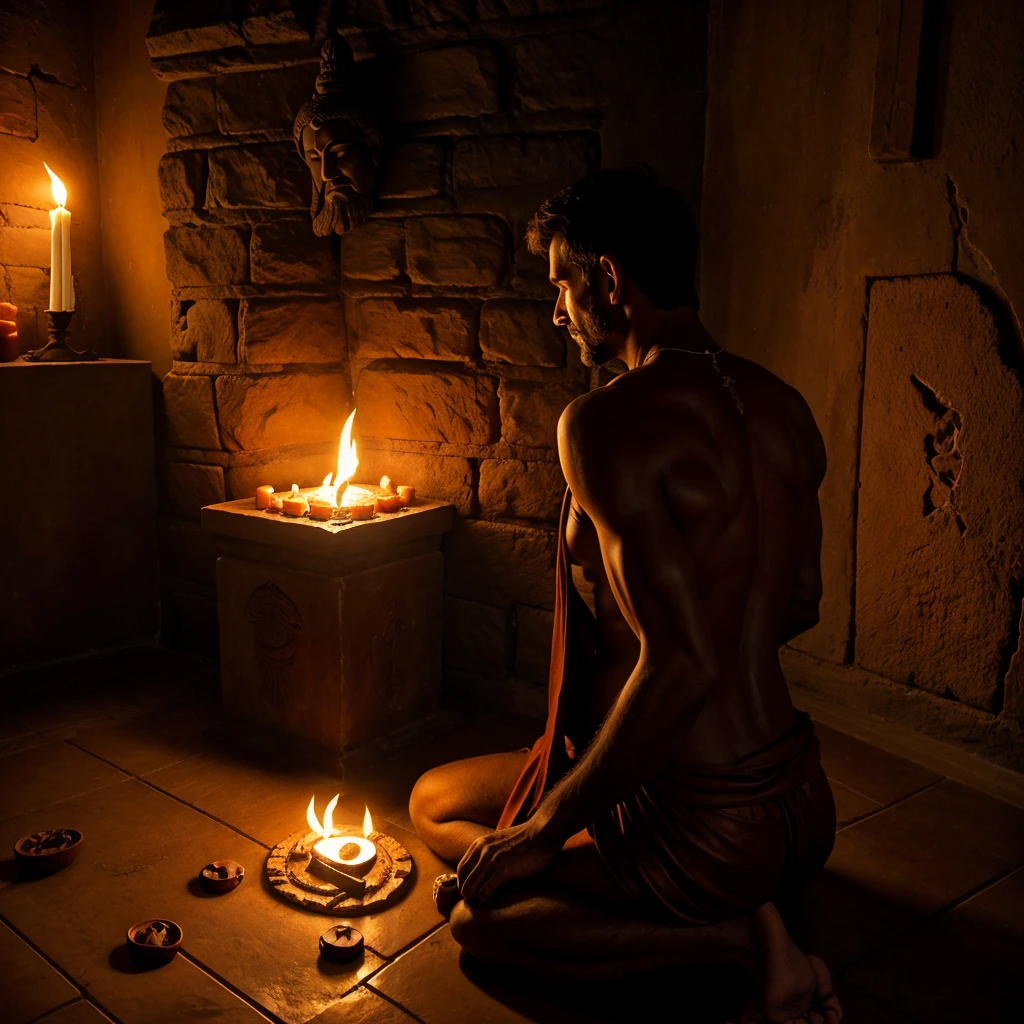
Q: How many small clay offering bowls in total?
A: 4